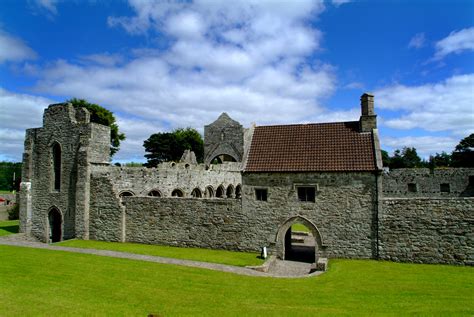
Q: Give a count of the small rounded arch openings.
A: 8